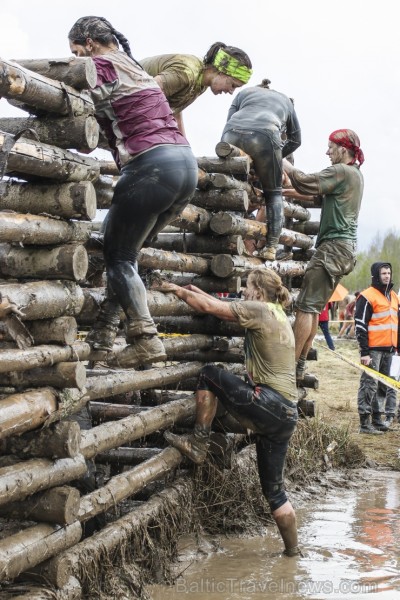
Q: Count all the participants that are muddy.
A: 5